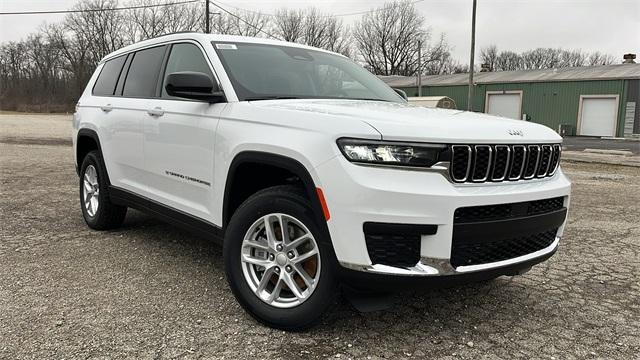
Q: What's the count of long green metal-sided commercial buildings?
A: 1